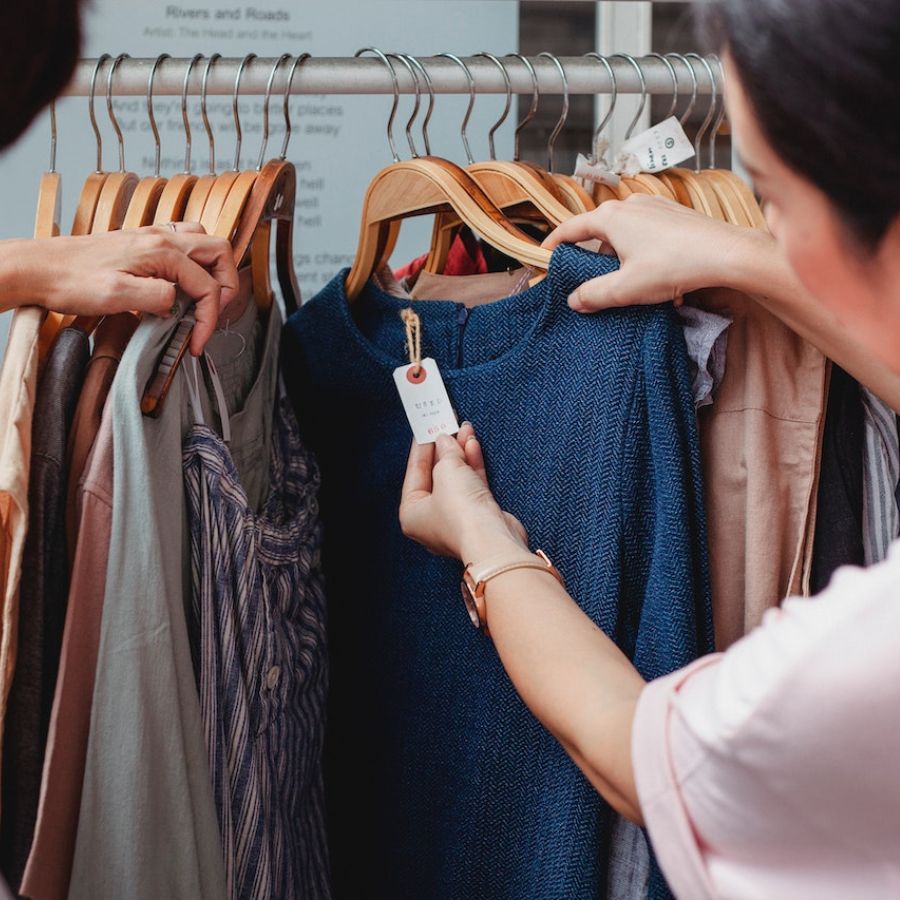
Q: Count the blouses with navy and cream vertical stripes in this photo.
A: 1